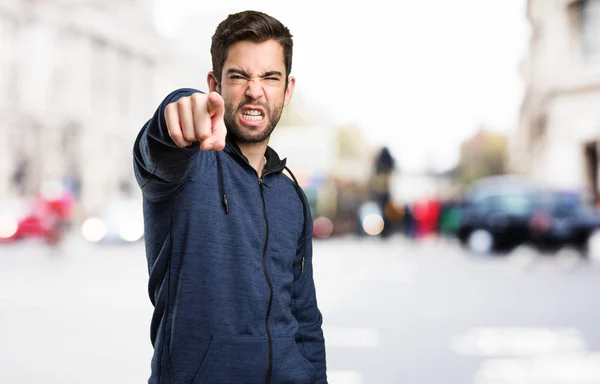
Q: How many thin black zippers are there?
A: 1